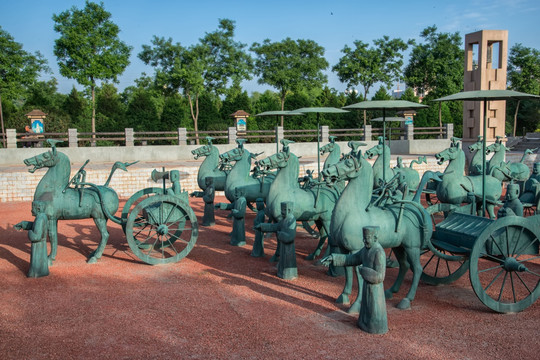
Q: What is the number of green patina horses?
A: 10